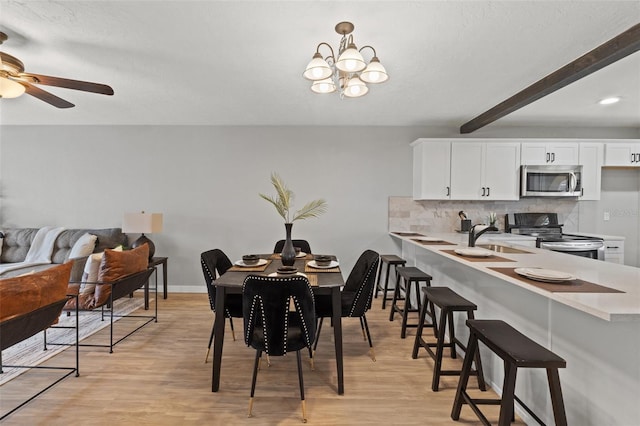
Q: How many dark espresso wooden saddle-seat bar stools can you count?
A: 4